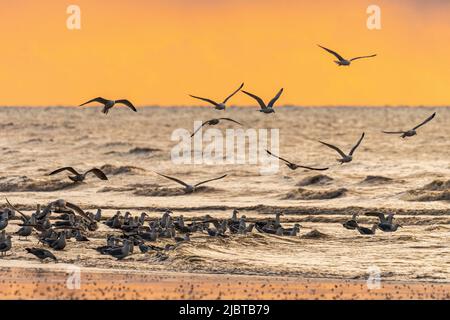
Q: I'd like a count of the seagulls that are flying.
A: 10